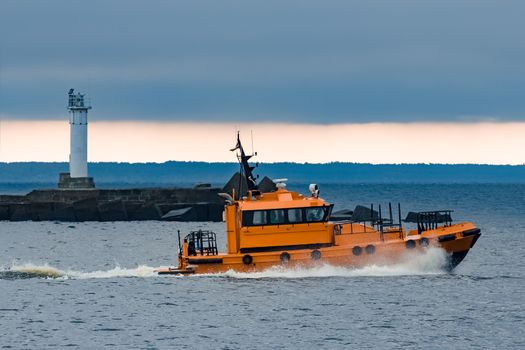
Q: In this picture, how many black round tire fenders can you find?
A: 7